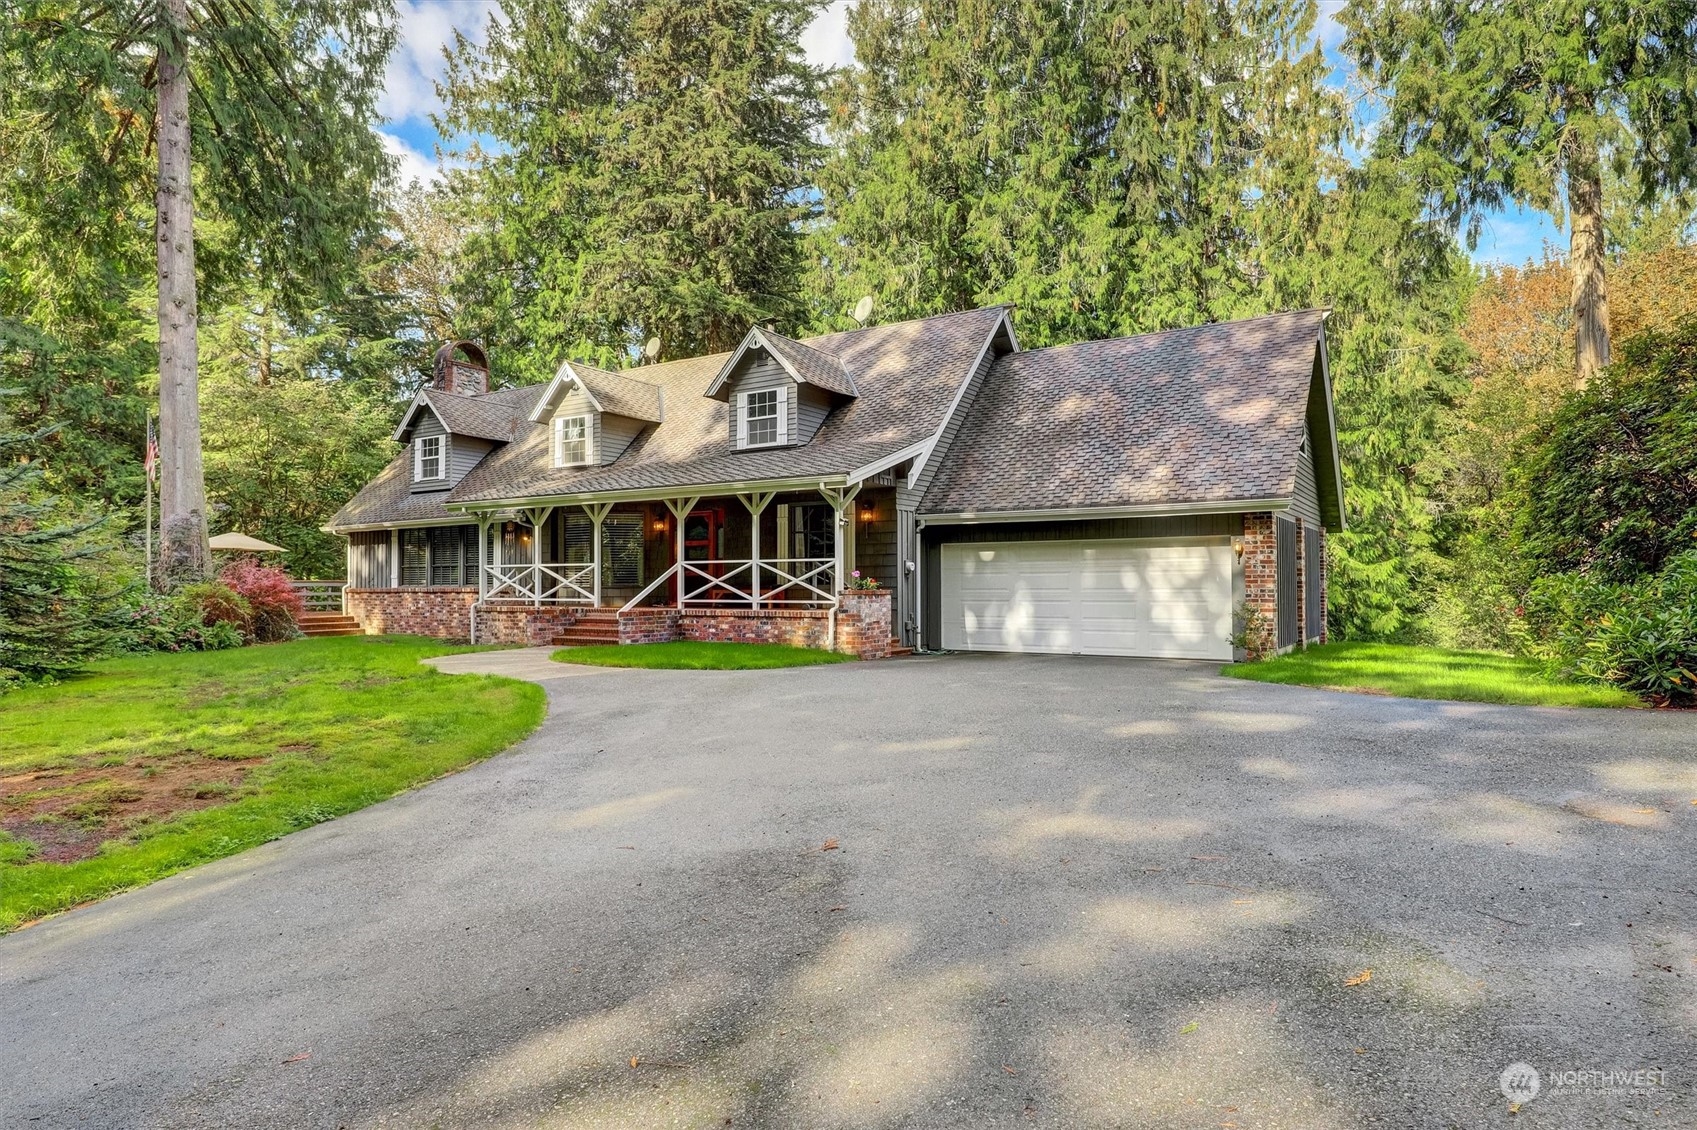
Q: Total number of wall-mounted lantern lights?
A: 4